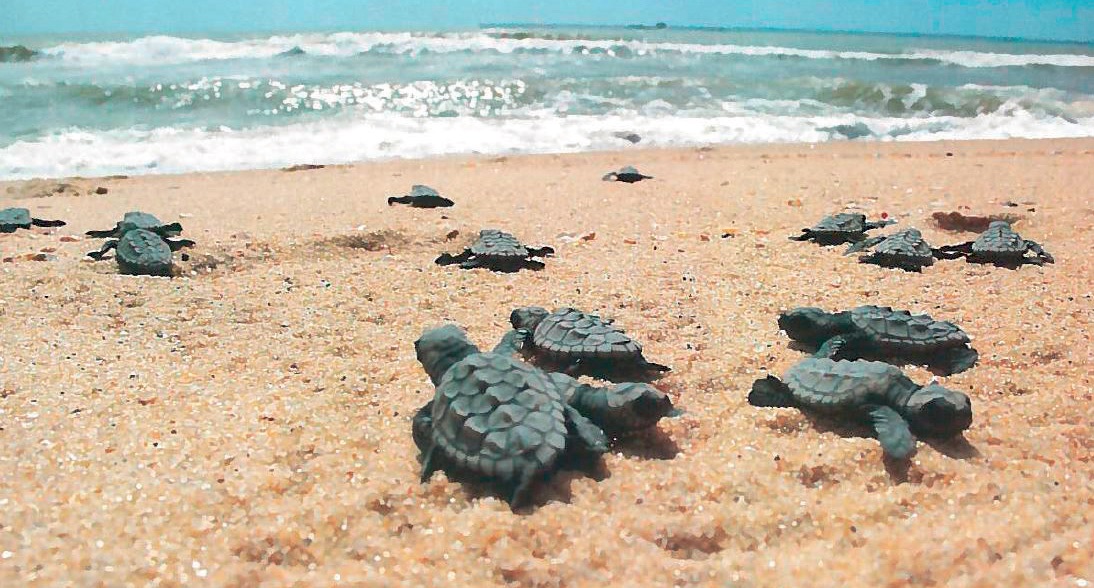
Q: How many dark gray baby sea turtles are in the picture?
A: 14